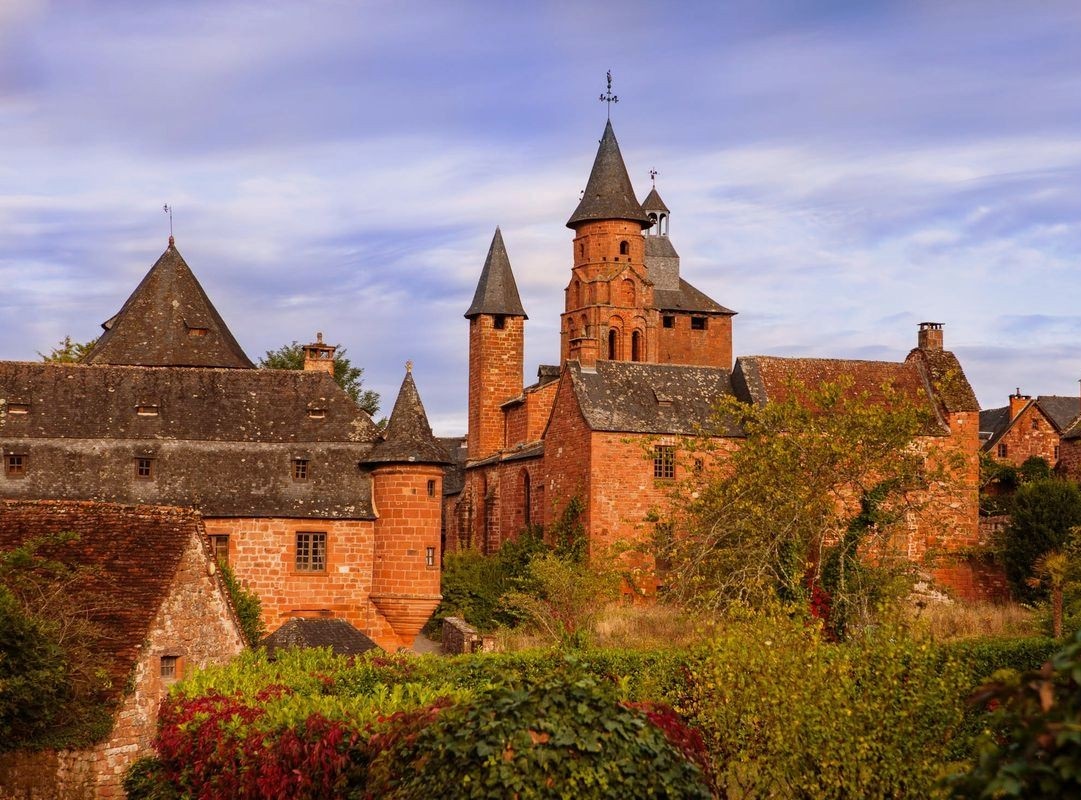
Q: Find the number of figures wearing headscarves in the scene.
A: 0